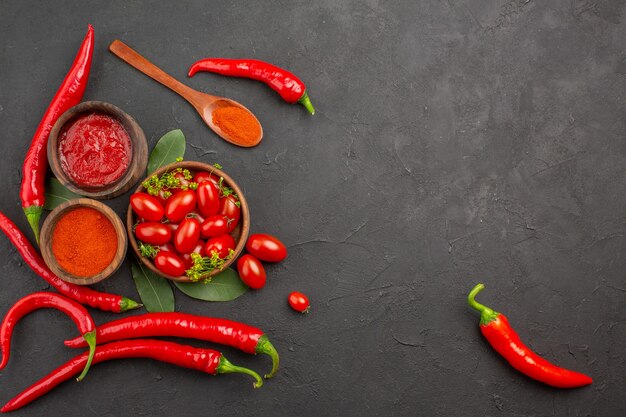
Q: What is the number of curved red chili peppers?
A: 7